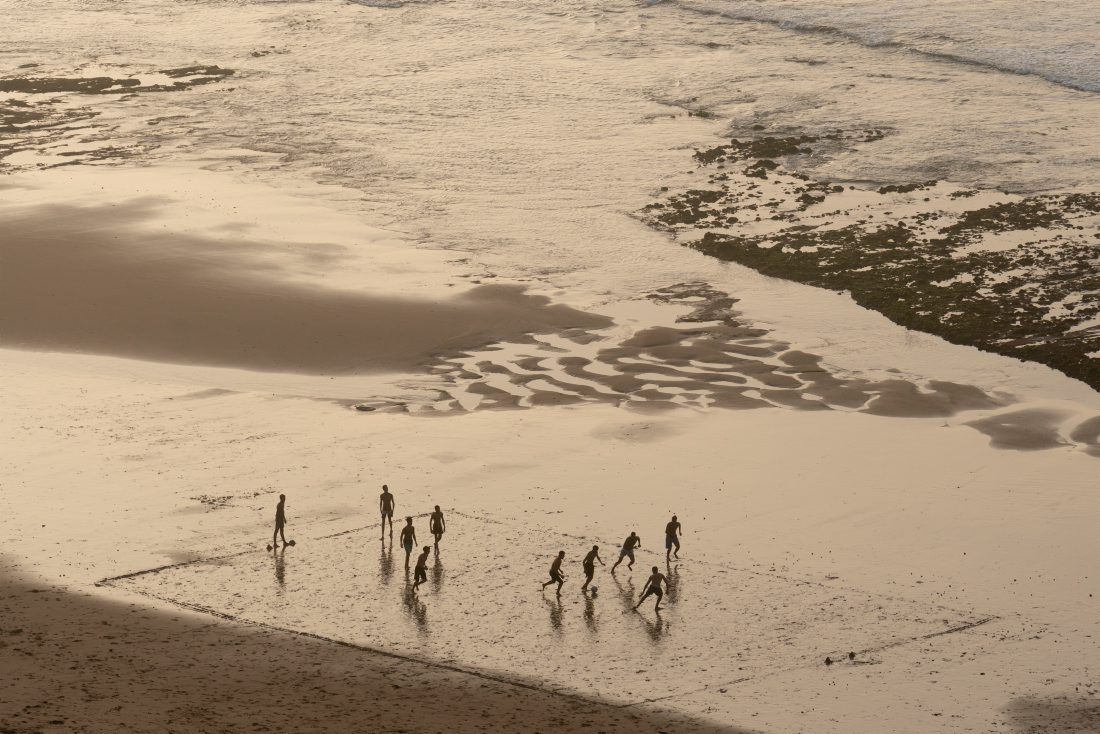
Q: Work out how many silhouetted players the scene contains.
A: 10